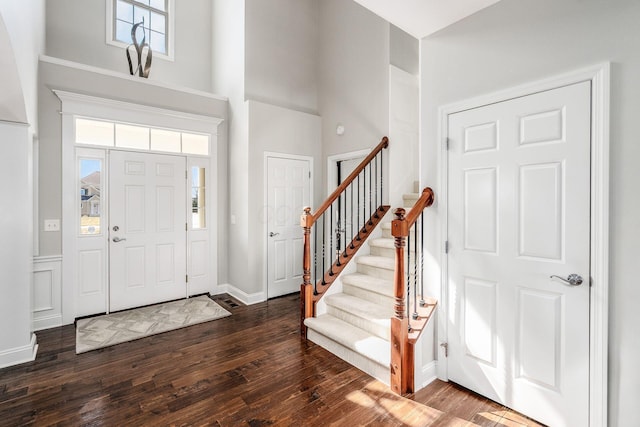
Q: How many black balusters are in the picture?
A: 14